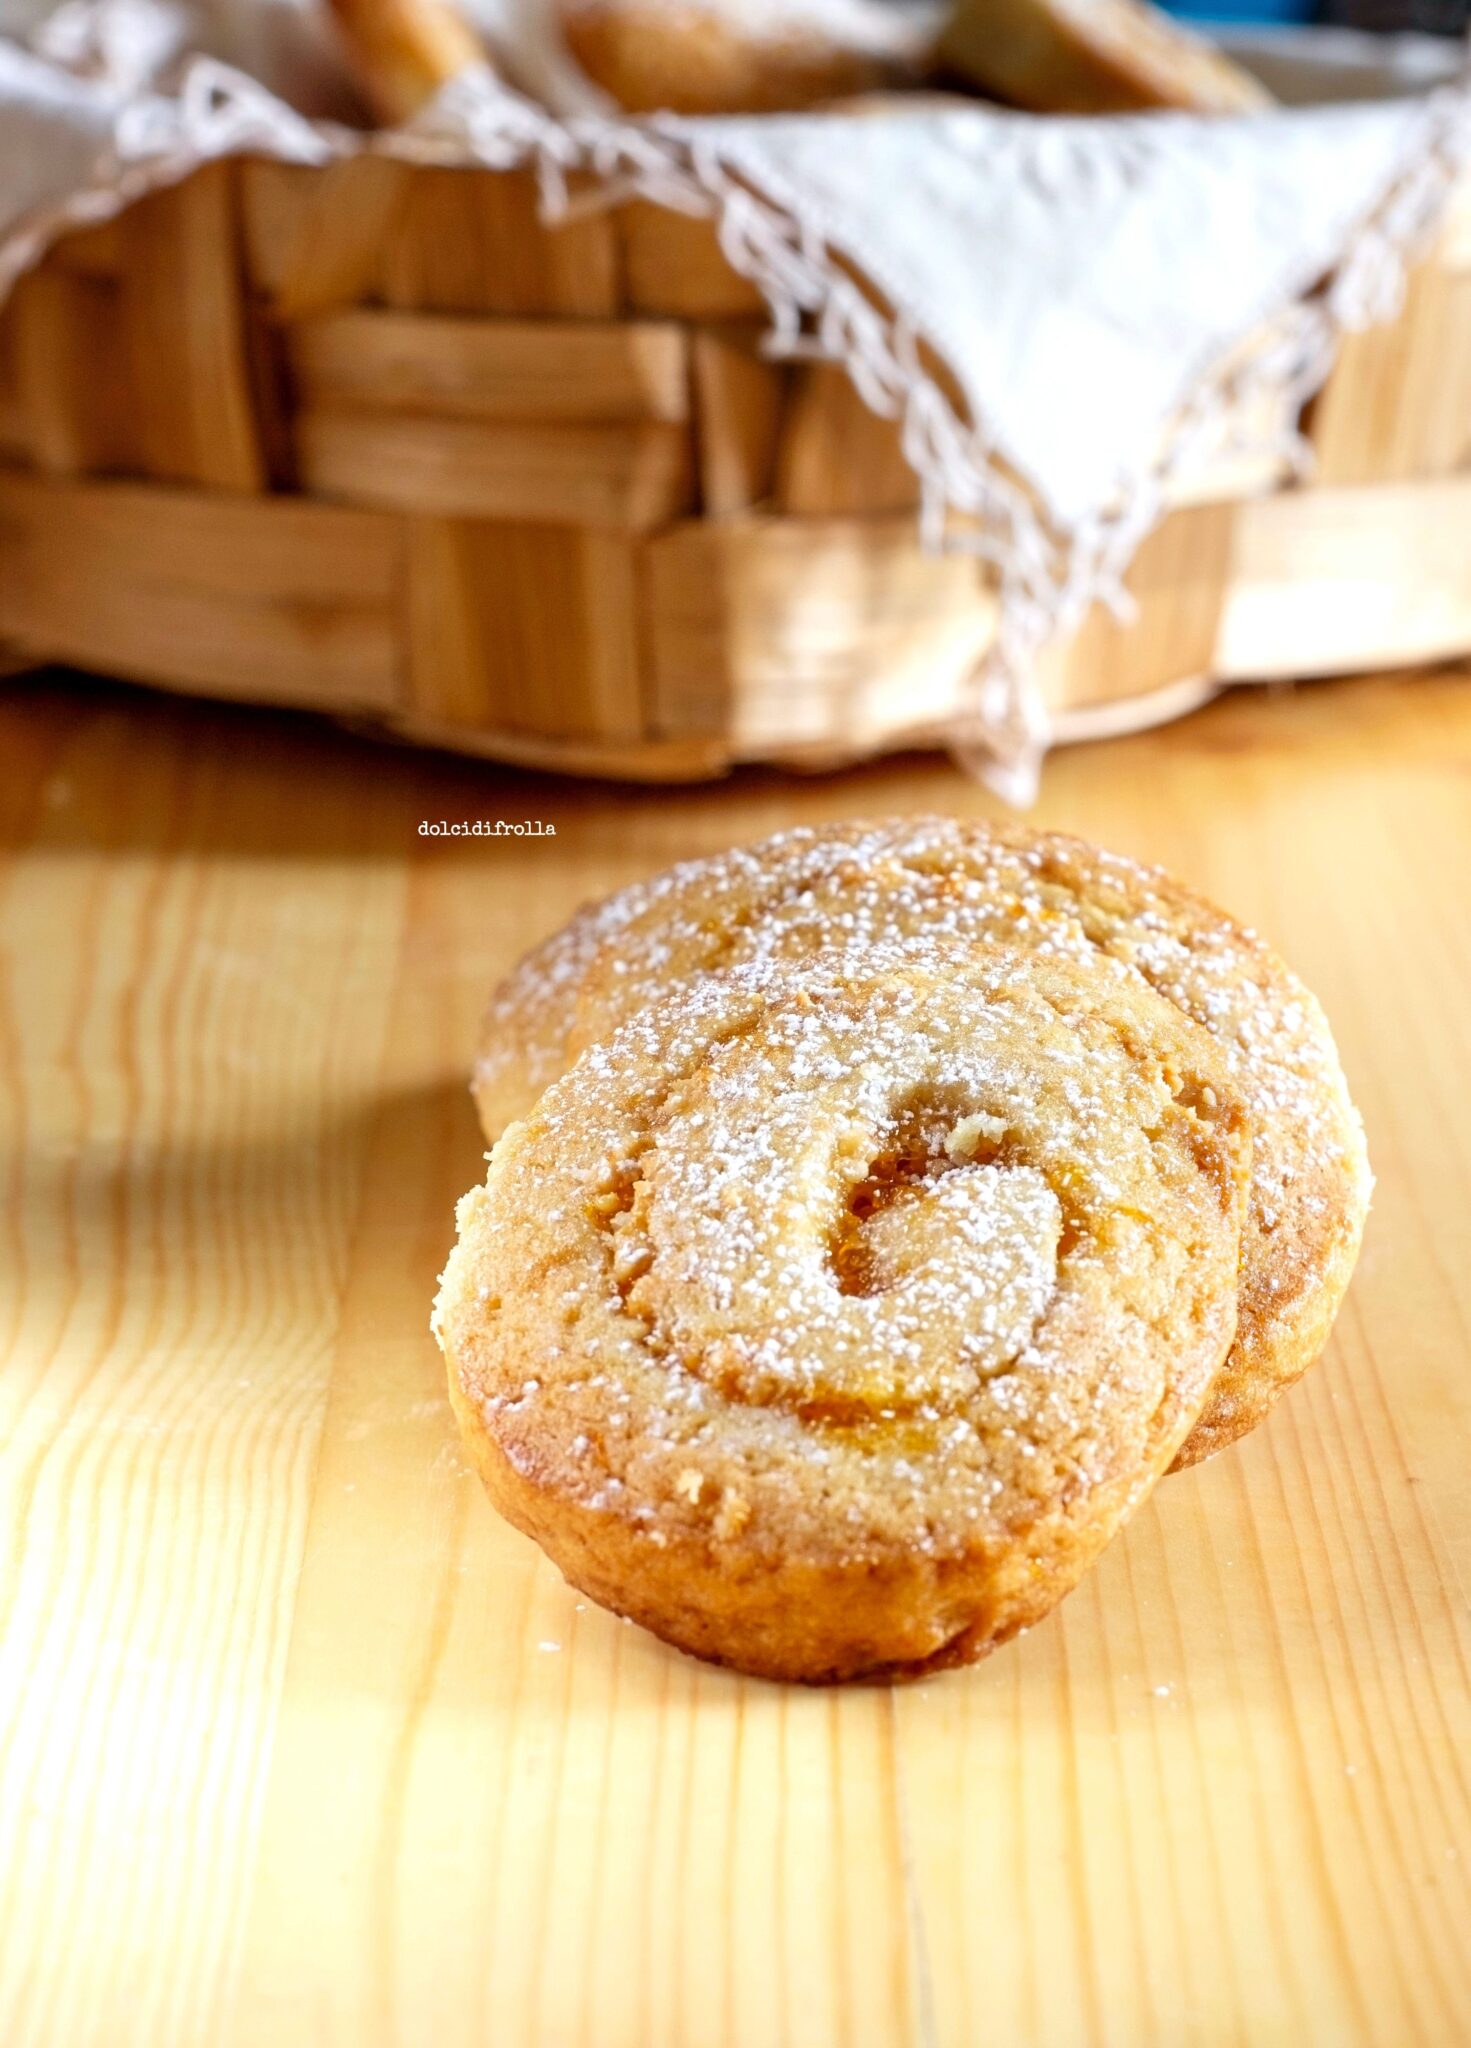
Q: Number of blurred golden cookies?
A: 3